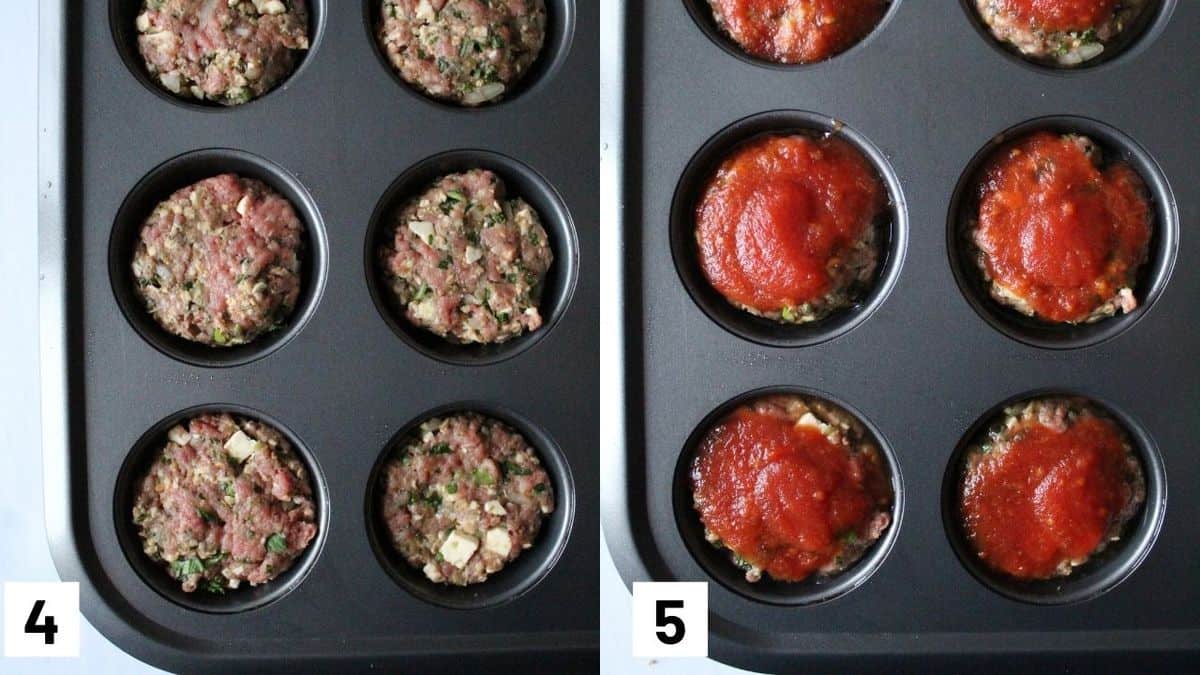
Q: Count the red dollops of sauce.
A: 6